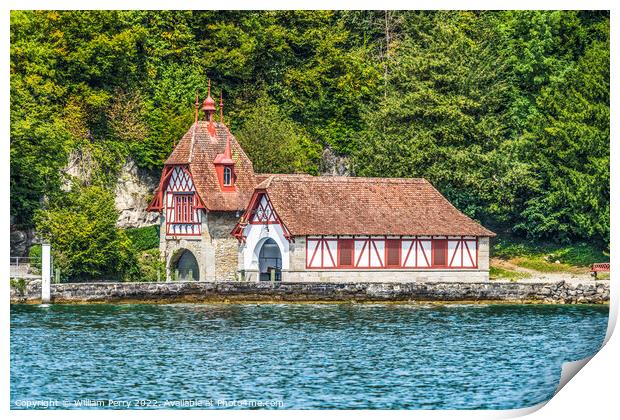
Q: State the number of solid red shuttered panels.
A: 3